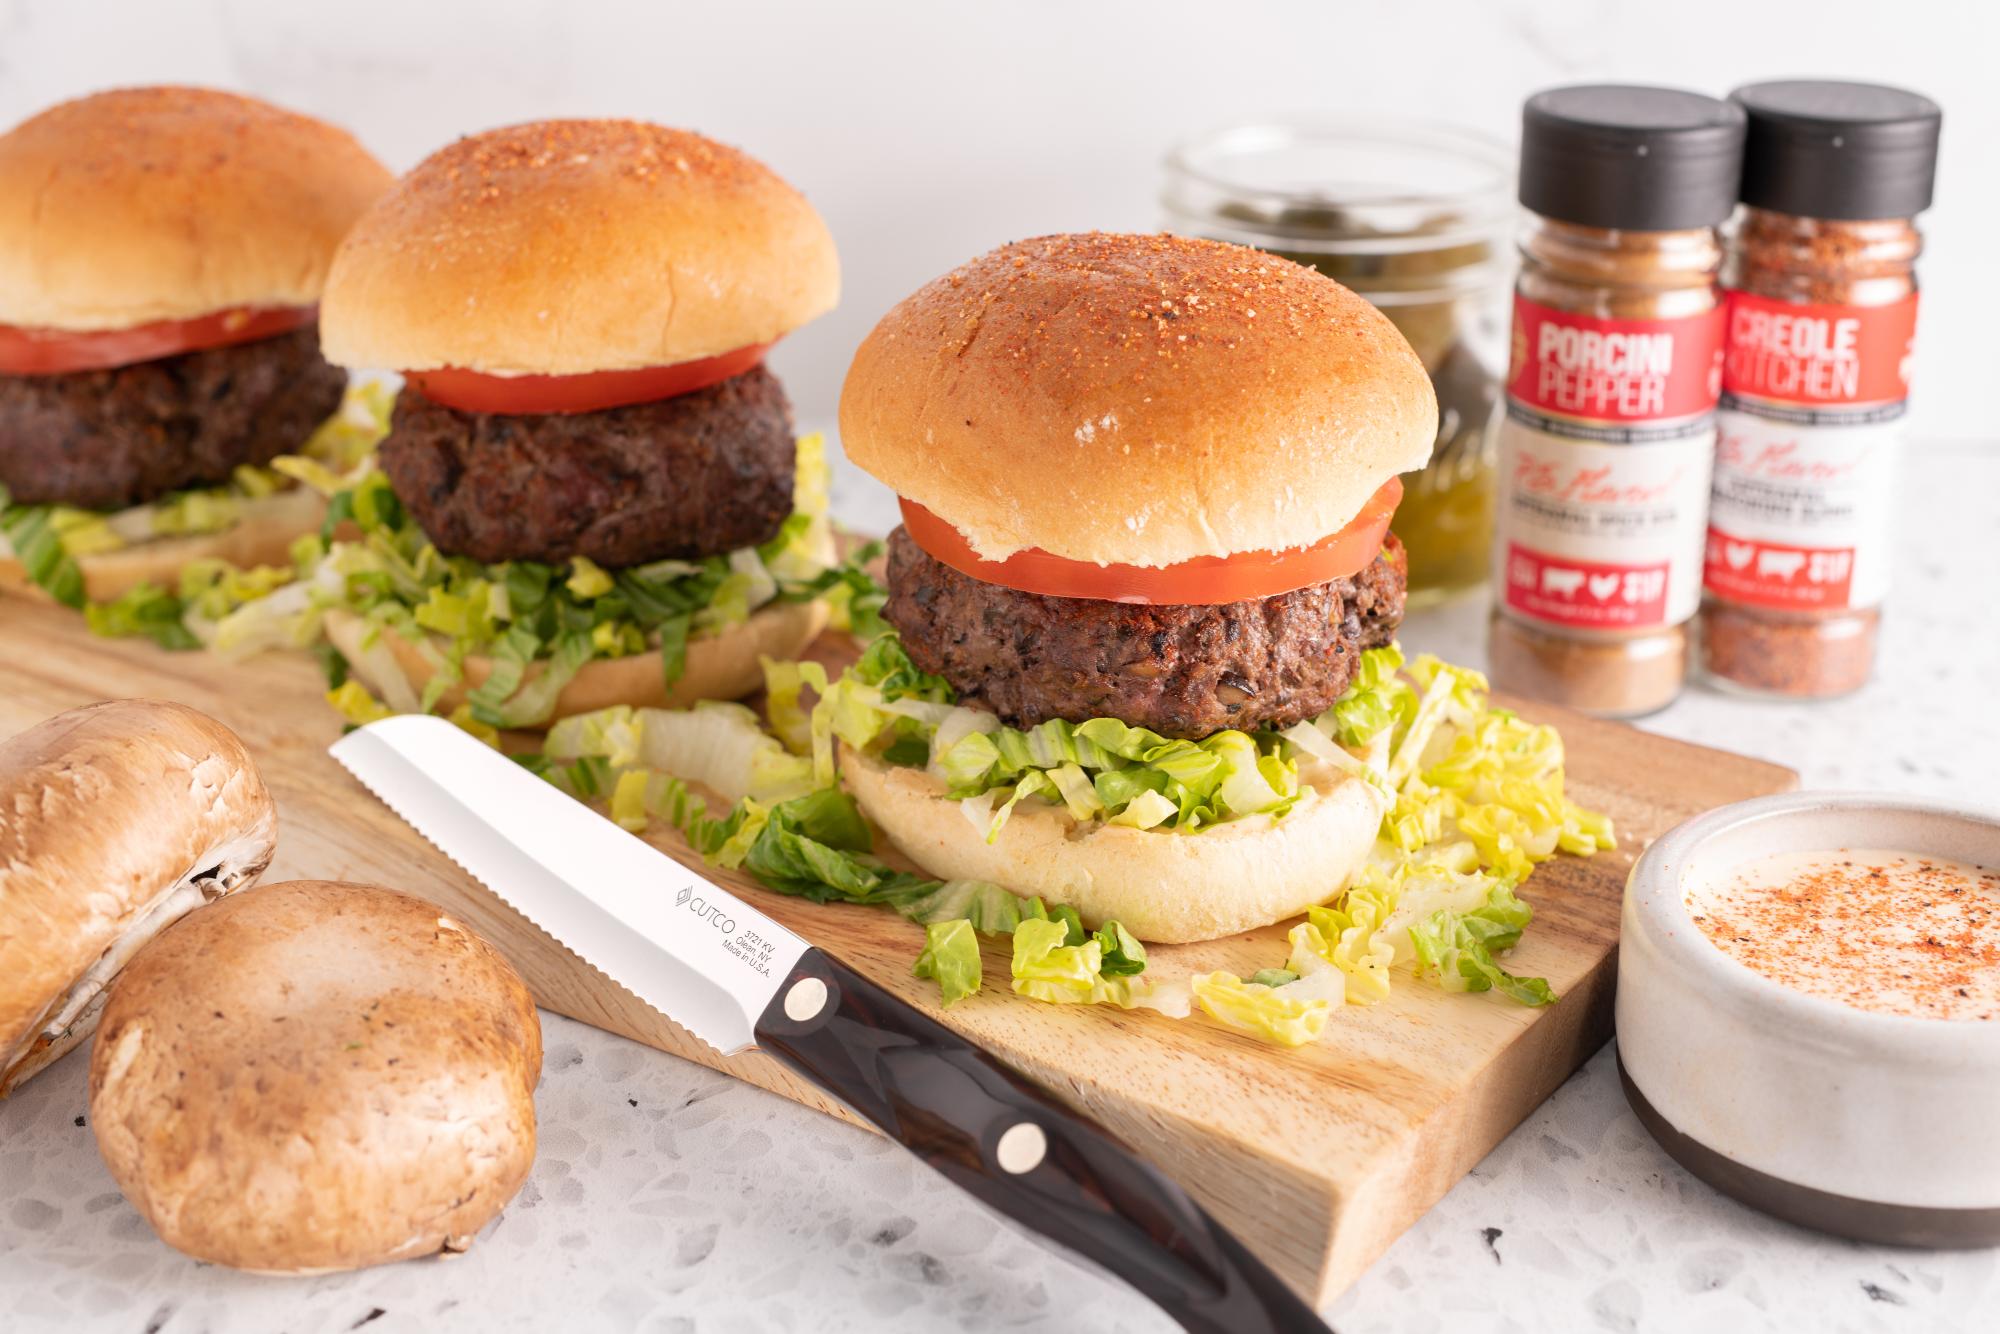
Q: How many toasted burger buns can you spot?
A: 3